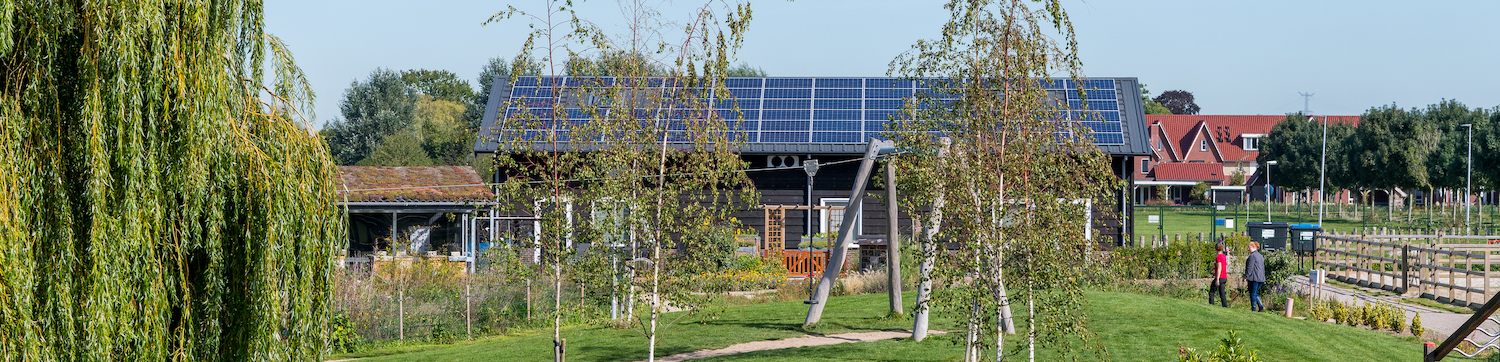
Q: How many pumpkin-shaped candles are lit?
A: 0